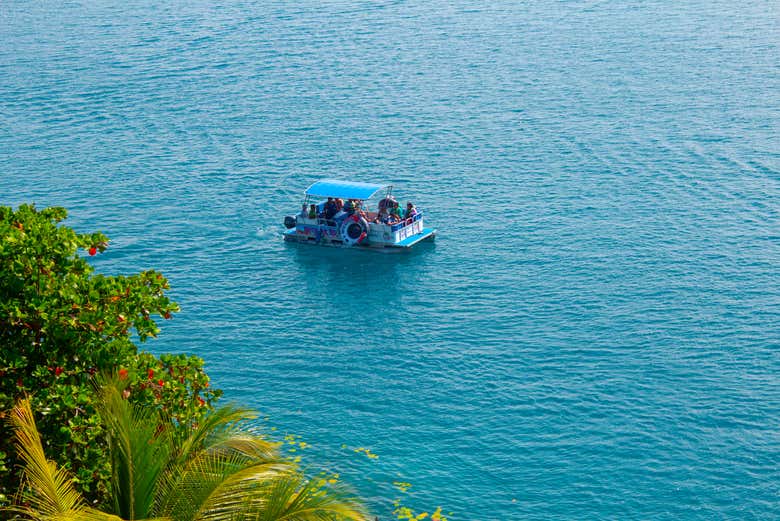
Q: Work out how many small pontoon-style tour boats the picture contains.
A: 1